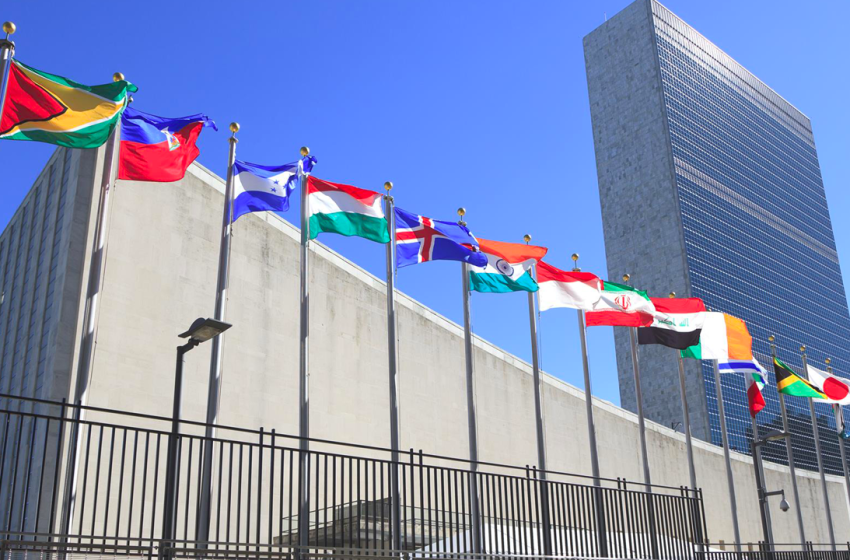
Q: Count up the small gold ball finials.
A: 13